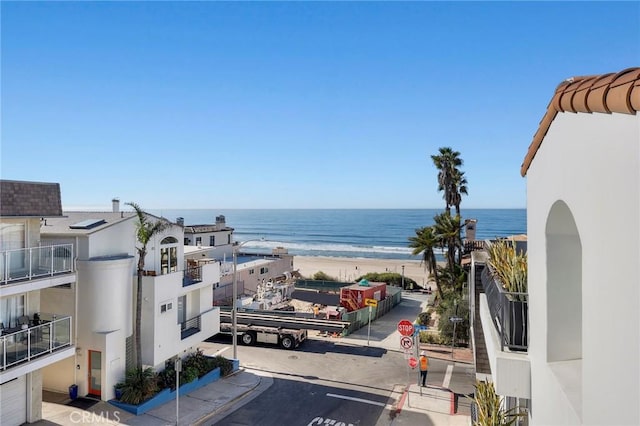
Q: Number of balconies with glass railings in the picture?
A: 2